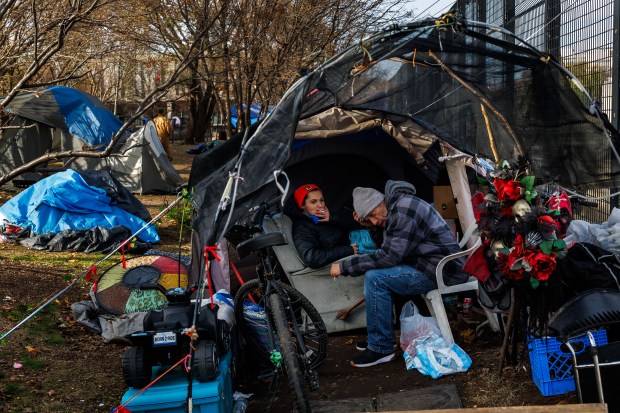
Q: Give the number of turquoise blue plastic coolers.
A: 1